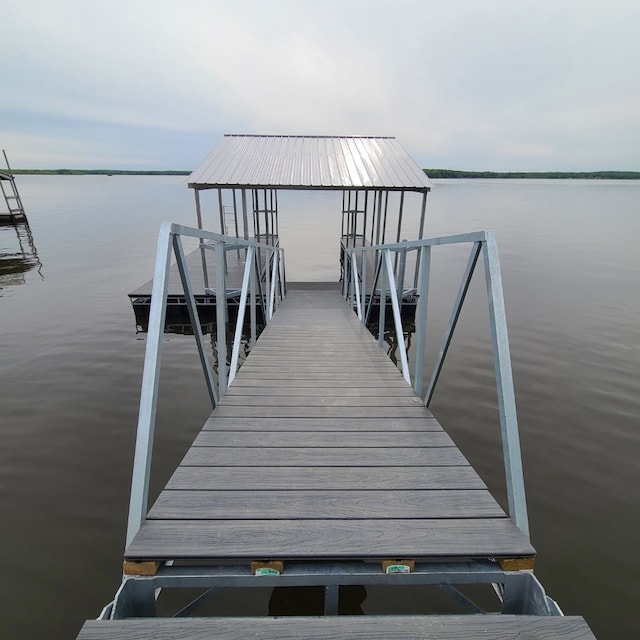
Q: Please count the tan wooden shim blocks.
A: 4